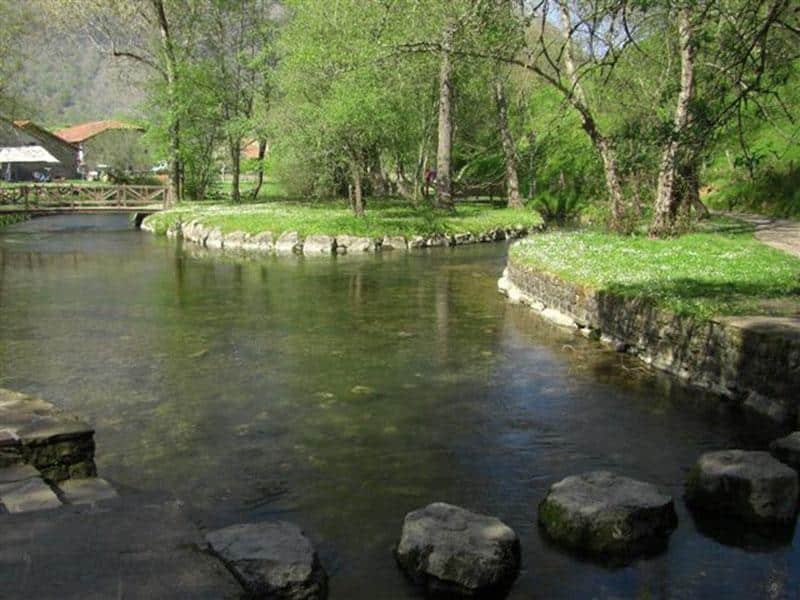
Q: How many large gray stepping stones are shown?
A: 5